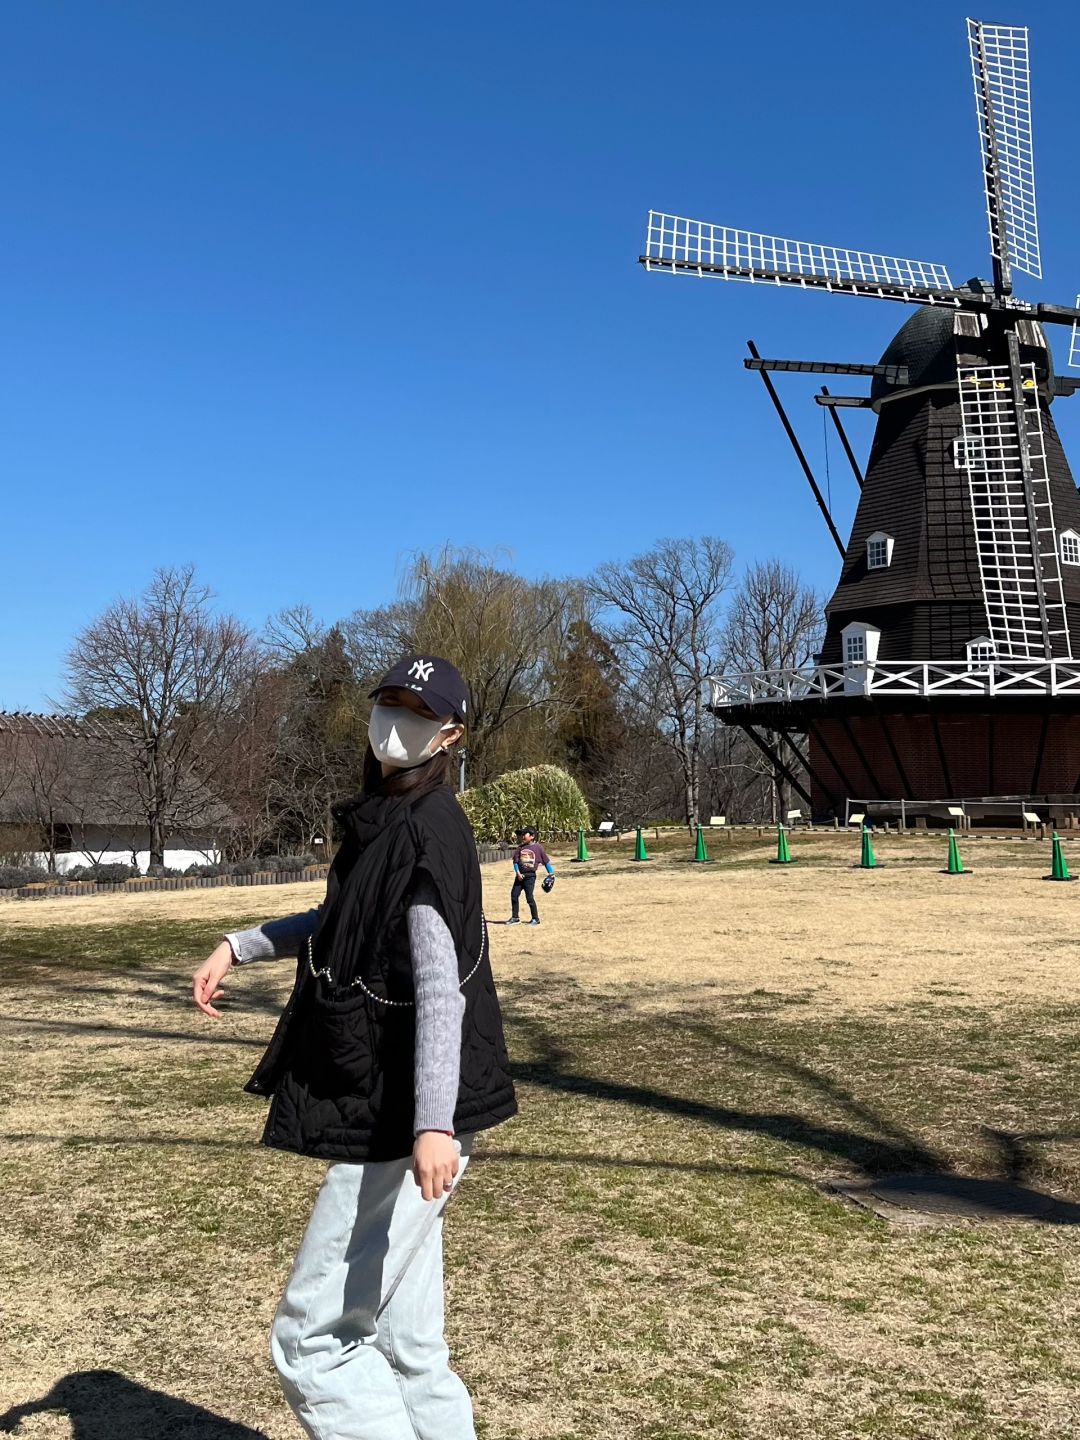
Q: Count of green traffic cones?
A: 7